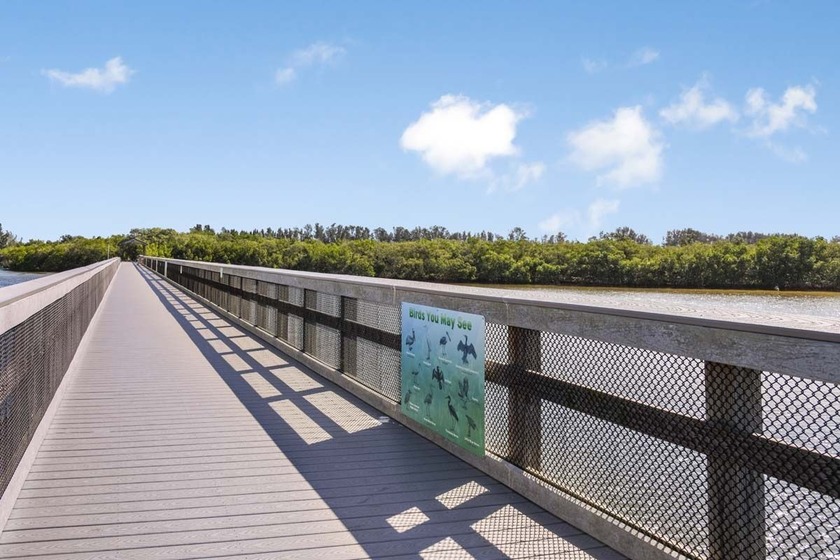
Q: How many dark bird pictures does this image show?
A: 11